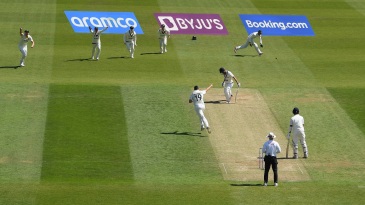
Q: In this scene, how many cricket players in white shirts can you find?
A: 8